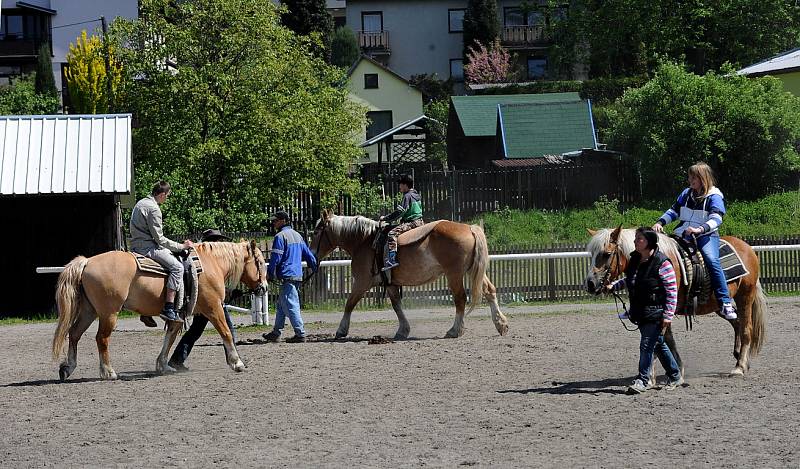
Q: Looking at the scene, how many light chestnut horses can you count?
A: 3